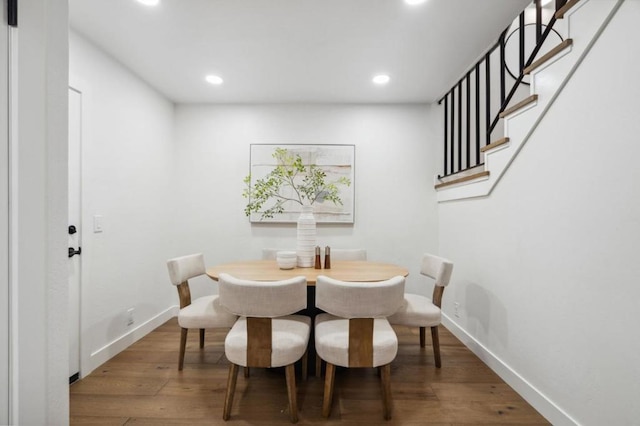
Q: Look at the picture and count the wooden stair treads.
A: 5